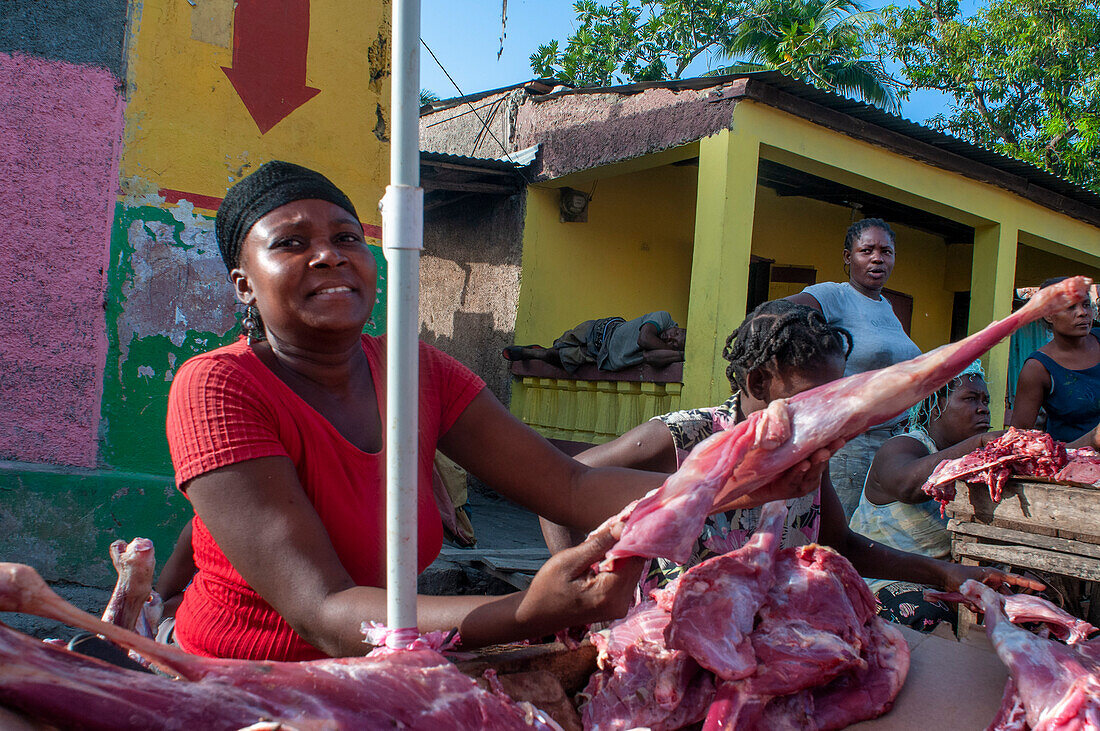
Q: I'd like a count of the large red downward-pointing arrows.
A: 1